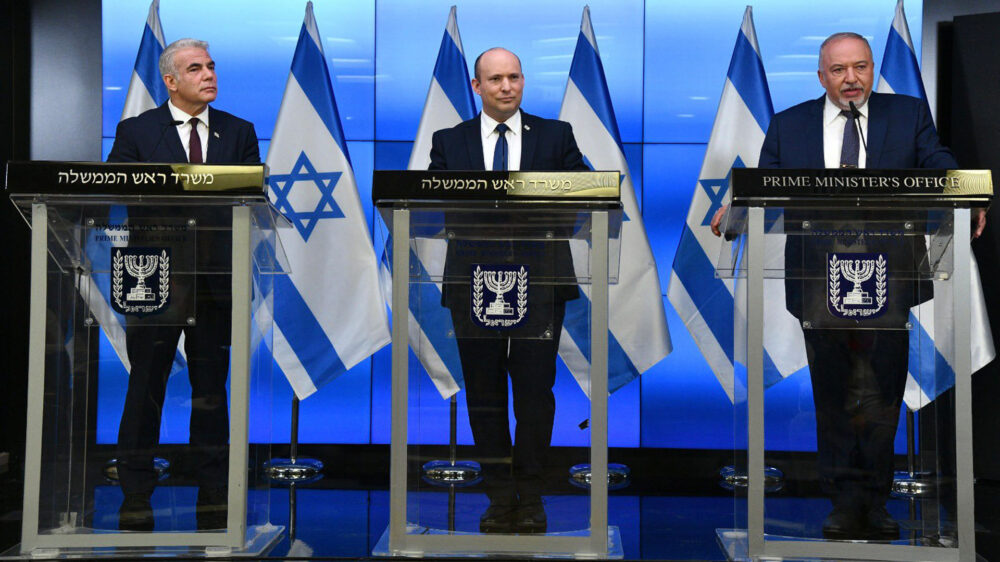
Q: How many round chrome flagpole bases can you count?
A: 6